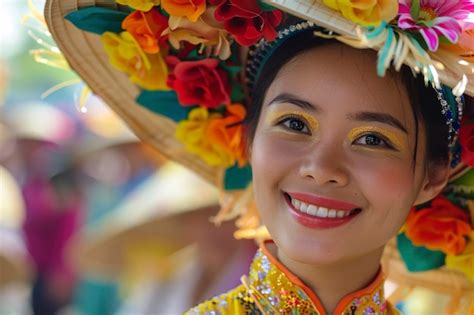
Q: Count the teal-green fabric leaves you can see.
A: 4